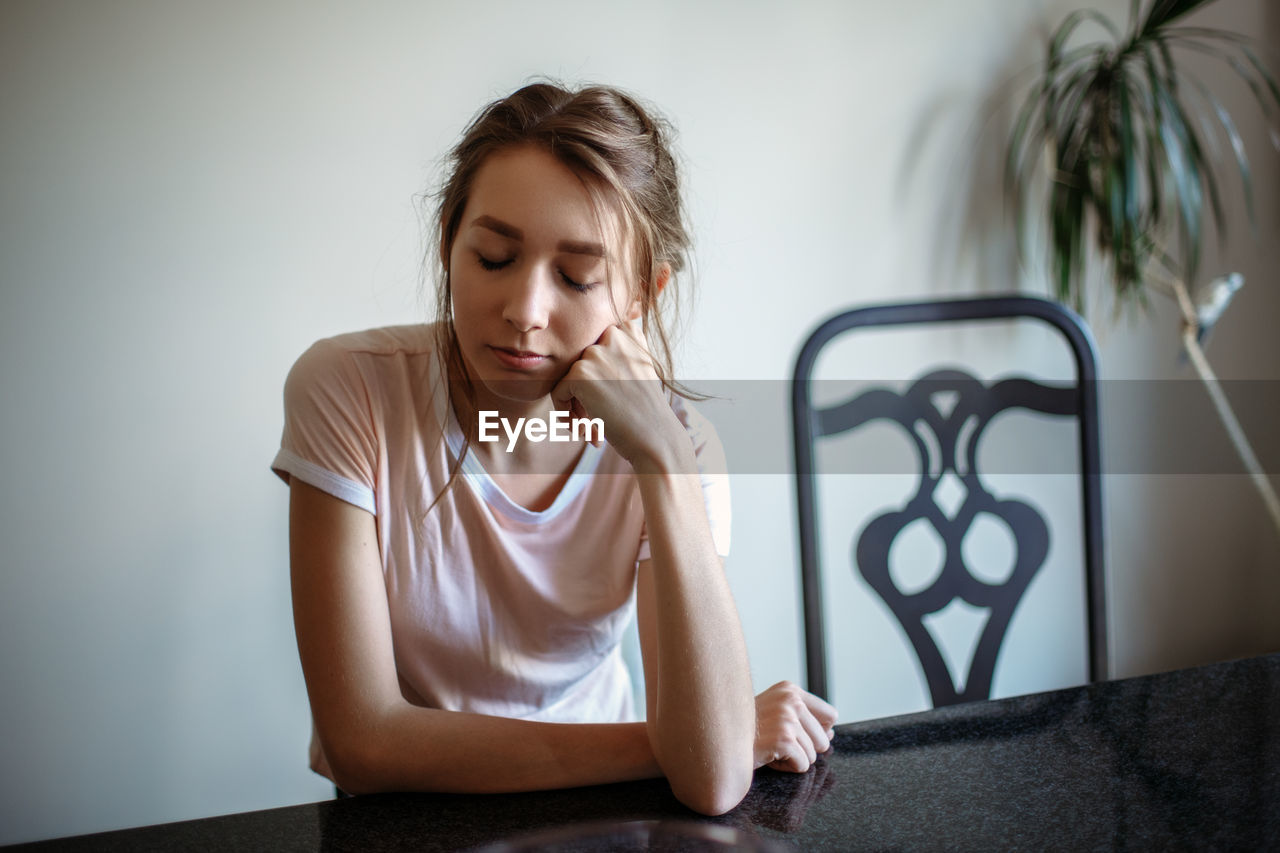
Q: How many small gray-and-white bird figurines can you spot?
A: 1